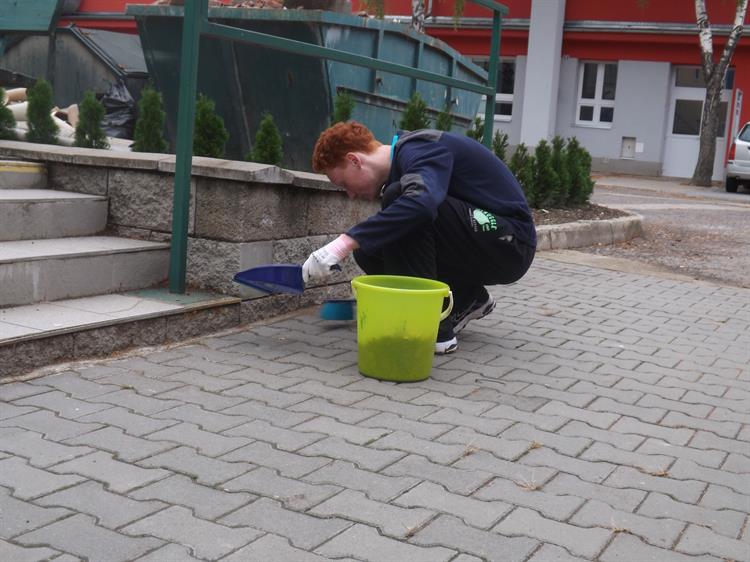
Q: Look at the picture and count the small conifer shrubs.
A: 15